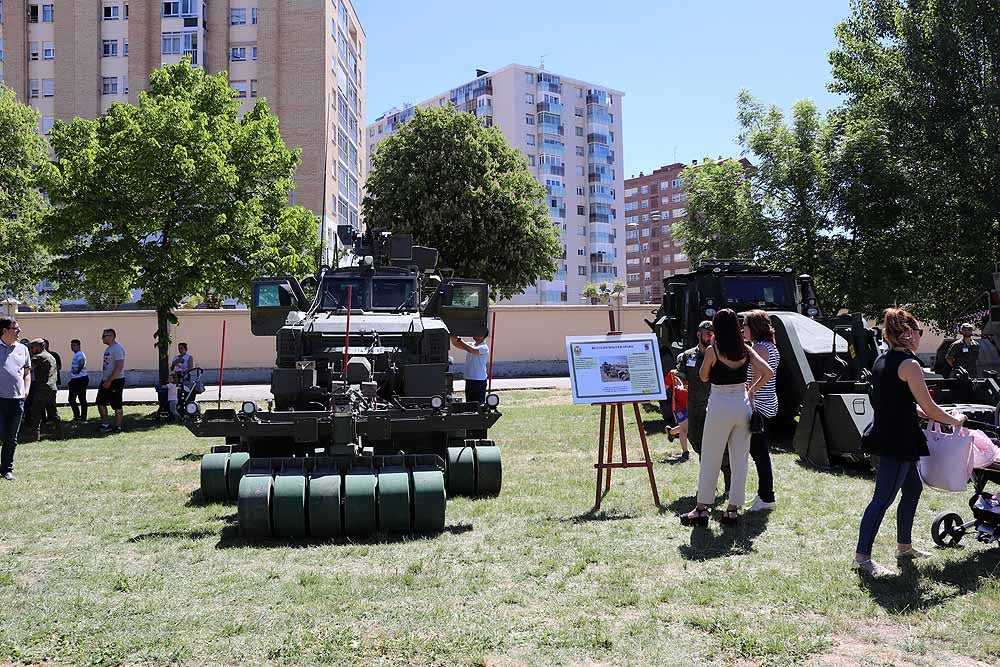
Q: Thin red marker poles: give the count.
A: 3